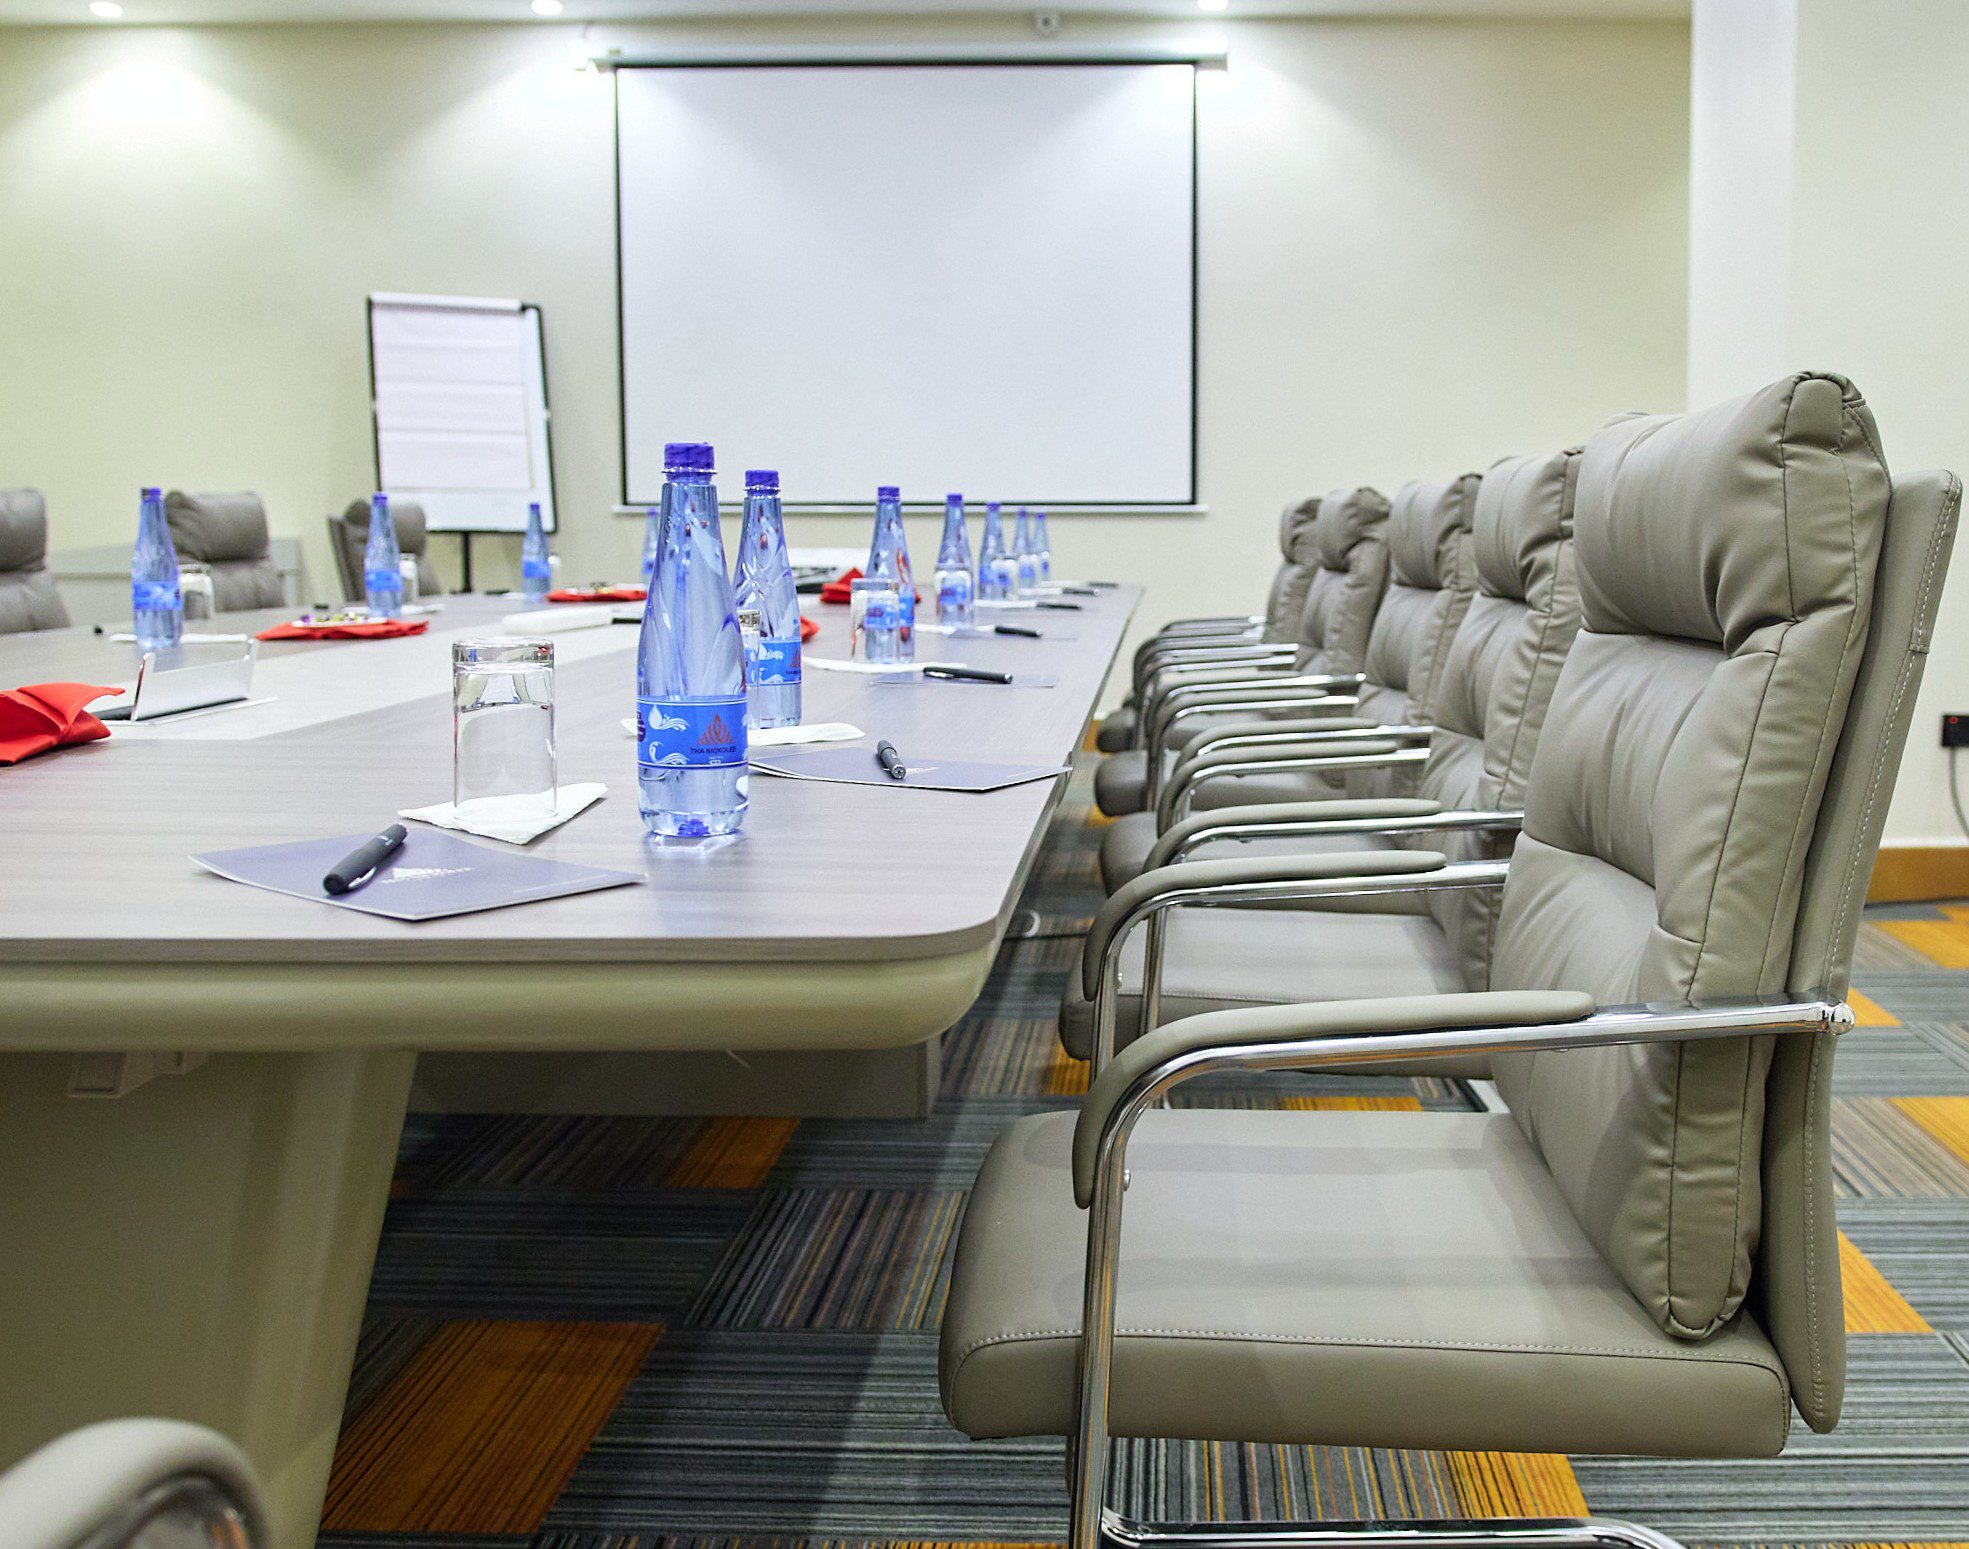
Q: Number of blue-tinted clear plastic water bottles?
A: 11